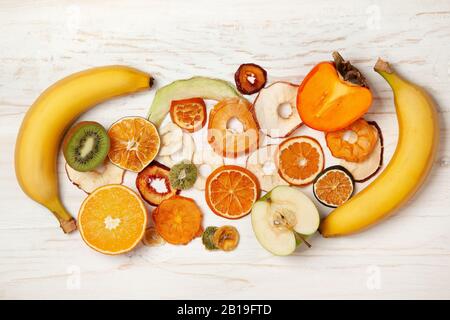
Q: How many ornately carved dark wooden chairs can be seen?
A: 0